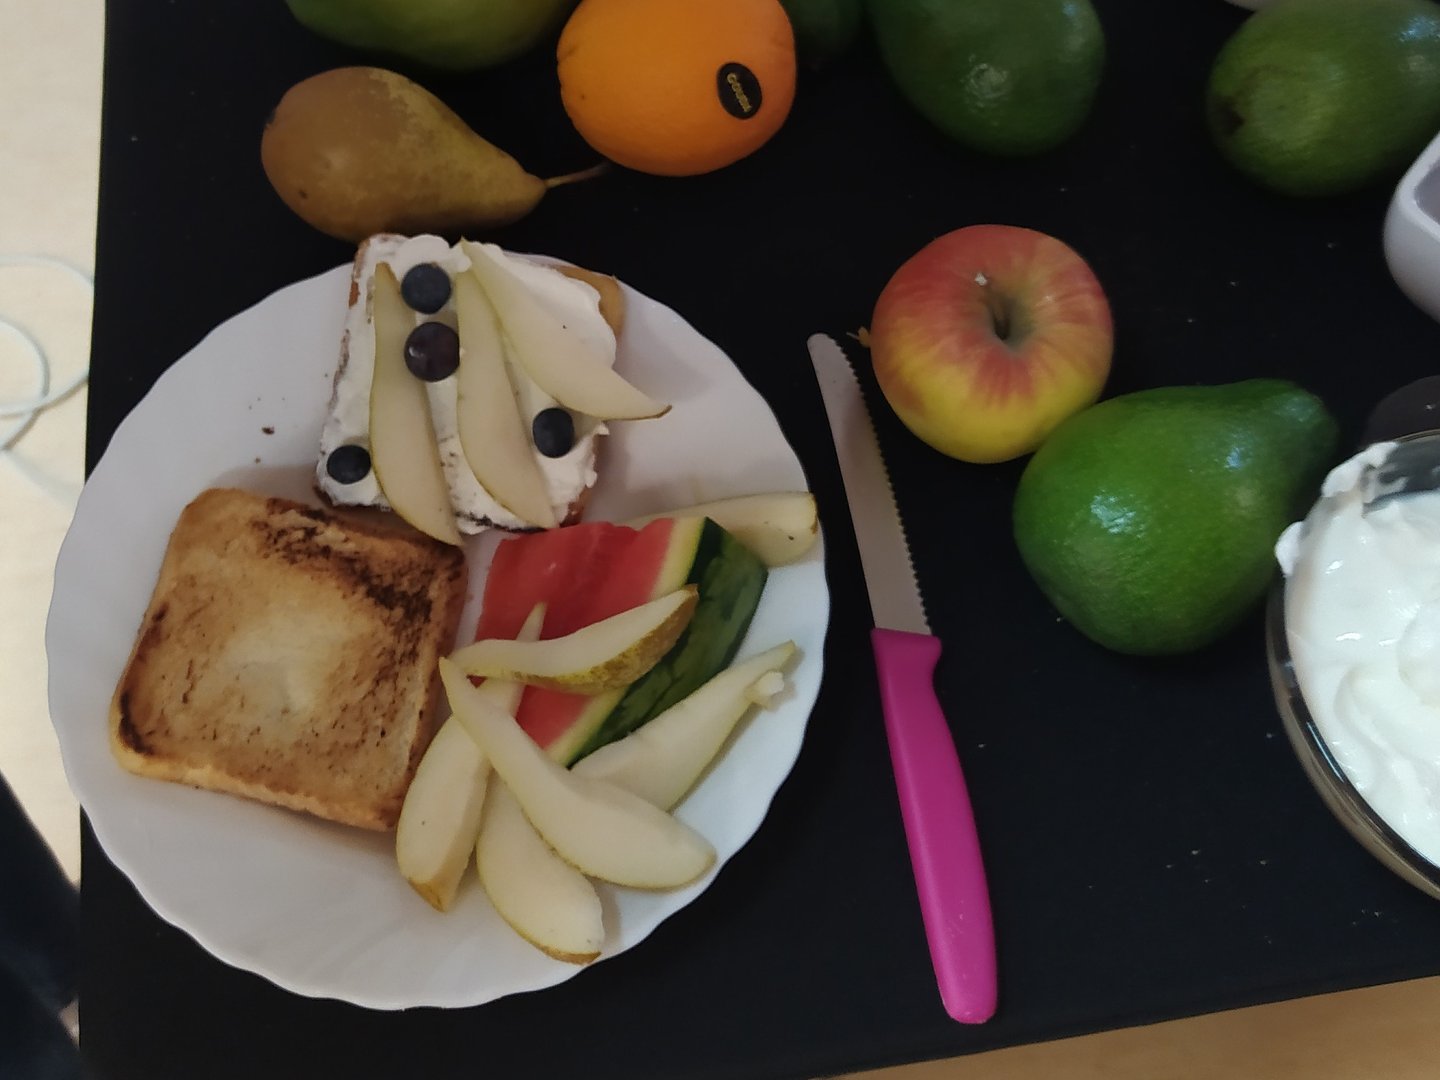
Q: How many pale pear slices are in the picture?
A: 9